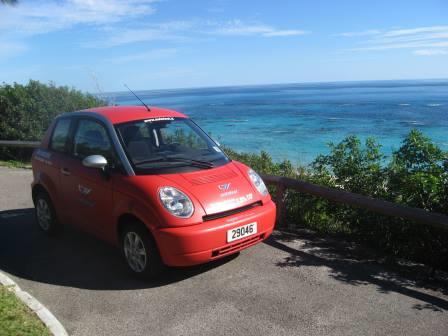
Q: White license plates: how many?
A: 1